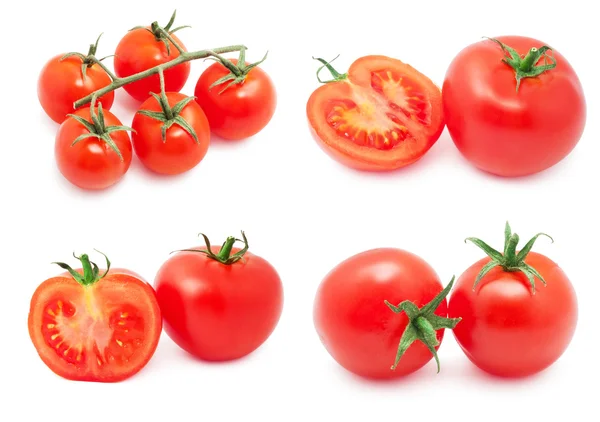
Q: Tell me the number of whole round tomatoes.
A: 9